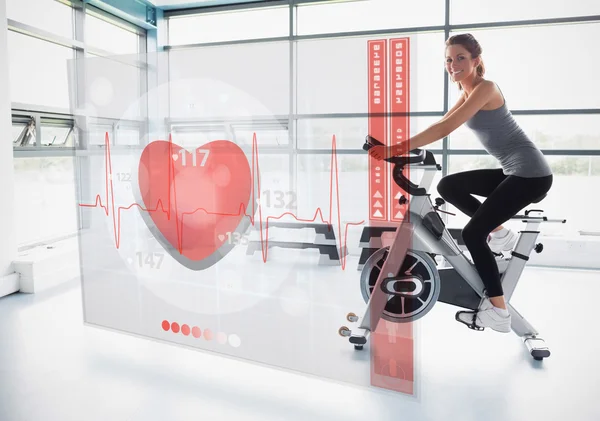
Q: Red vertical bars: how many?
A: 2